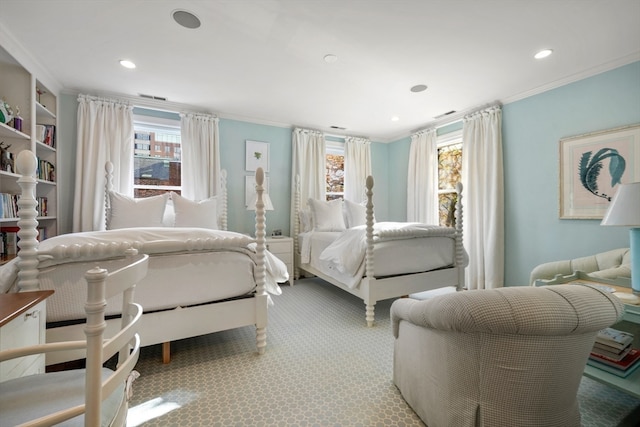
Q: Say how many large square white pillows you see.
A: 4